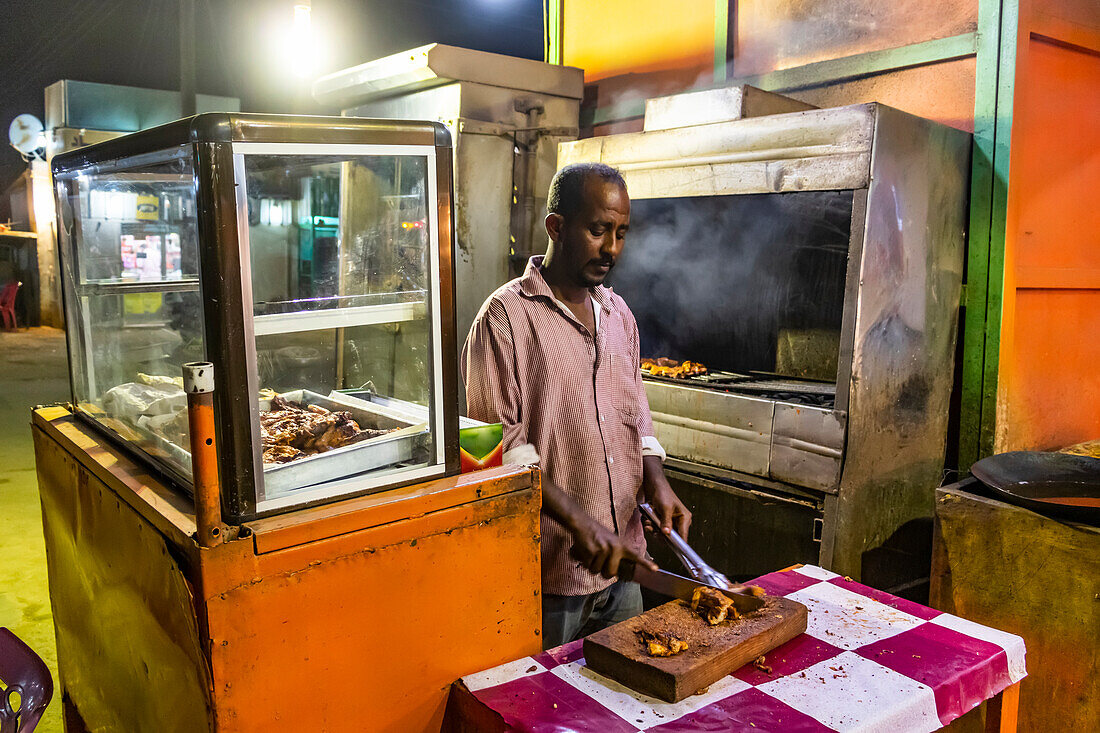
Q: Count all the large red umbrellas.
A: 0